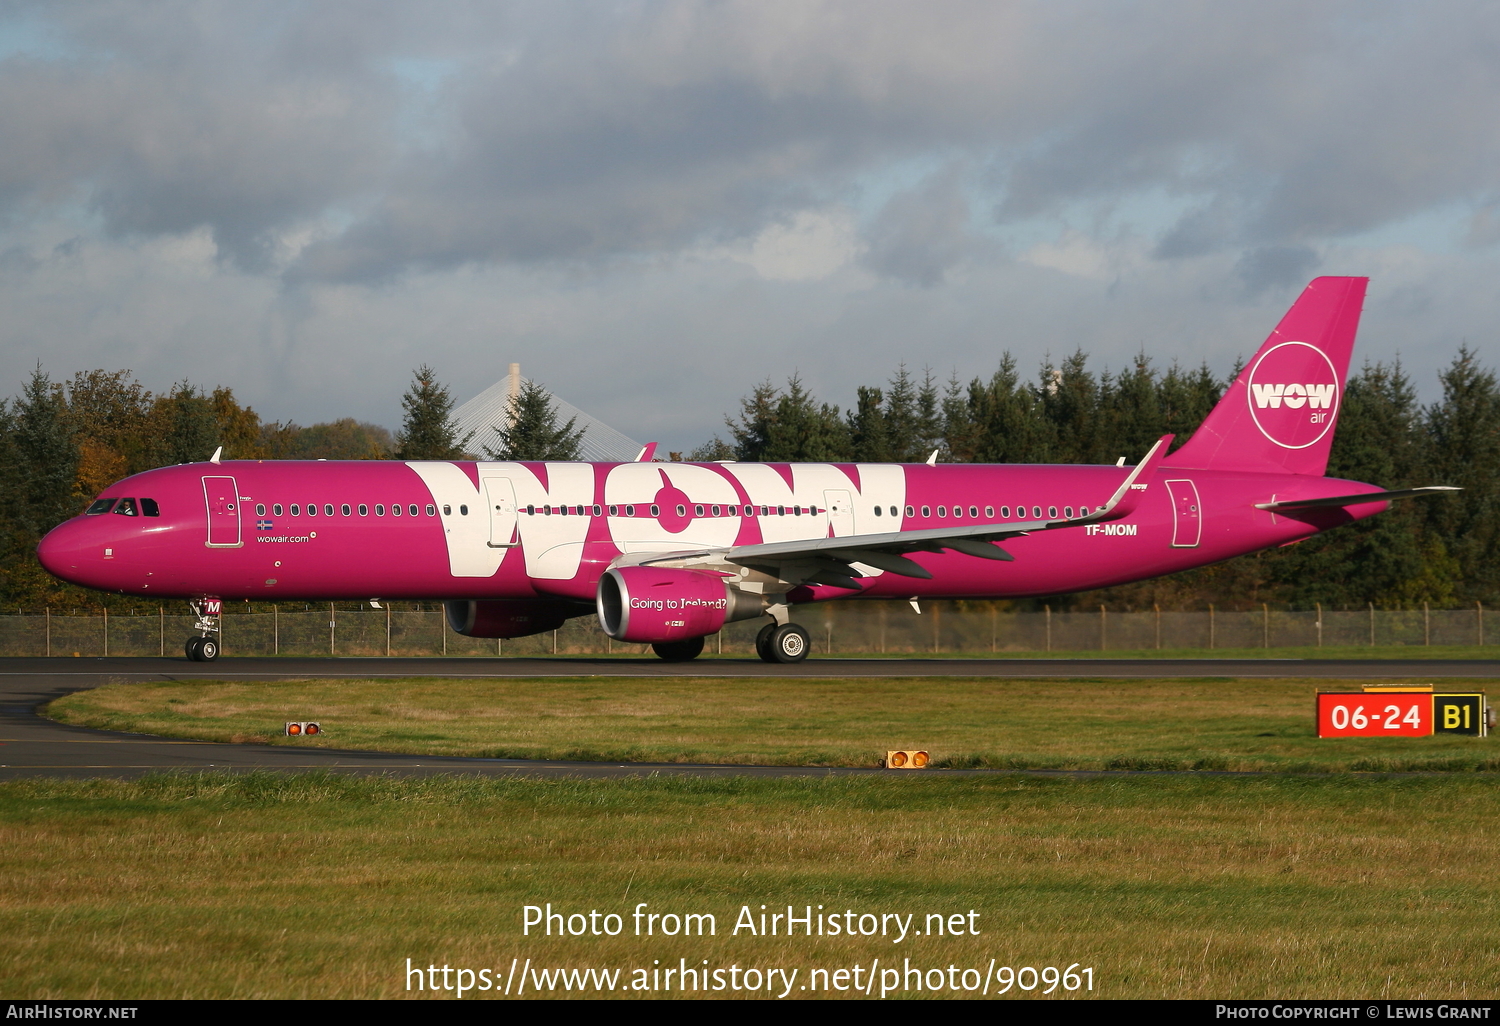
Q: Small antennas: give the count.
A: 5